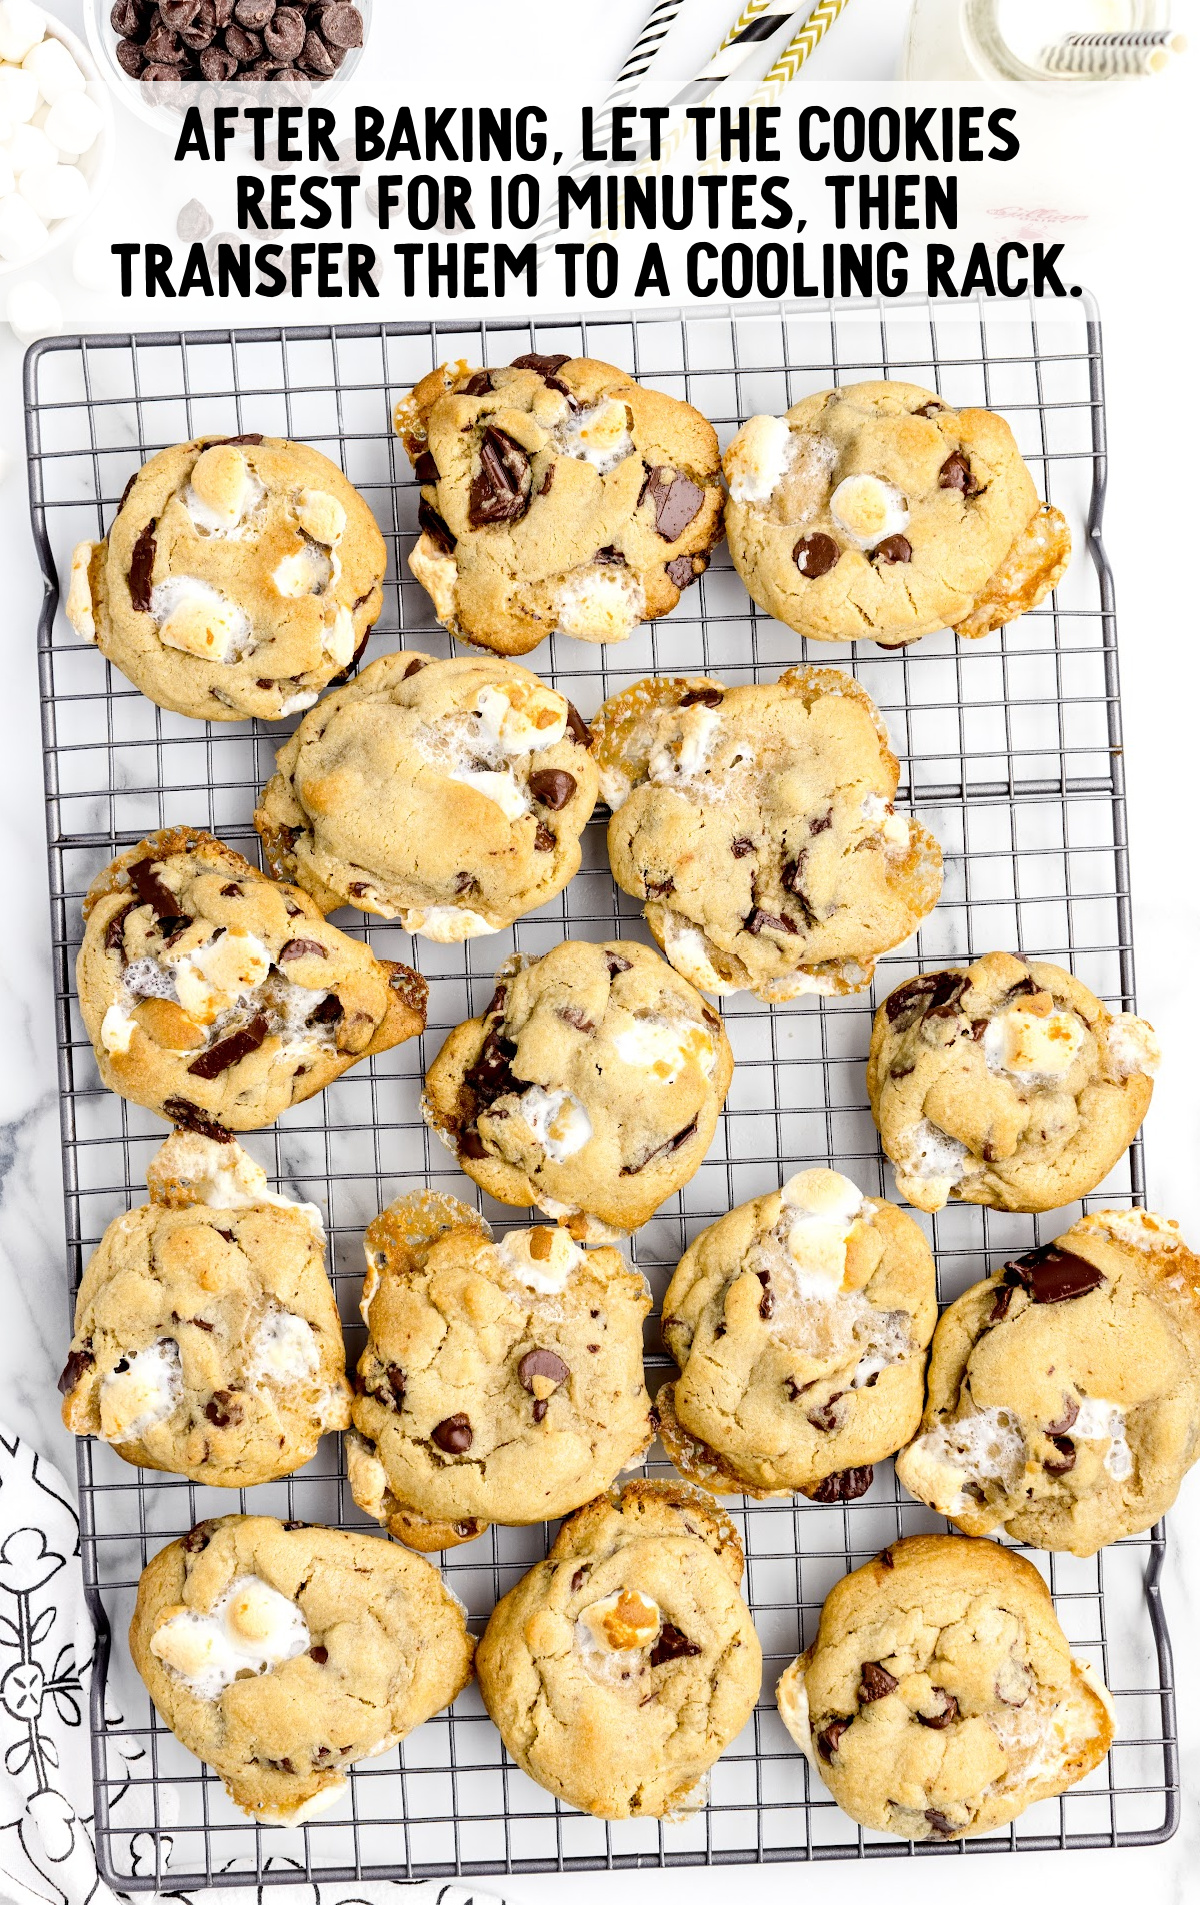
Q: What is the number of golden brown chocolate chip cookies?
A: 15